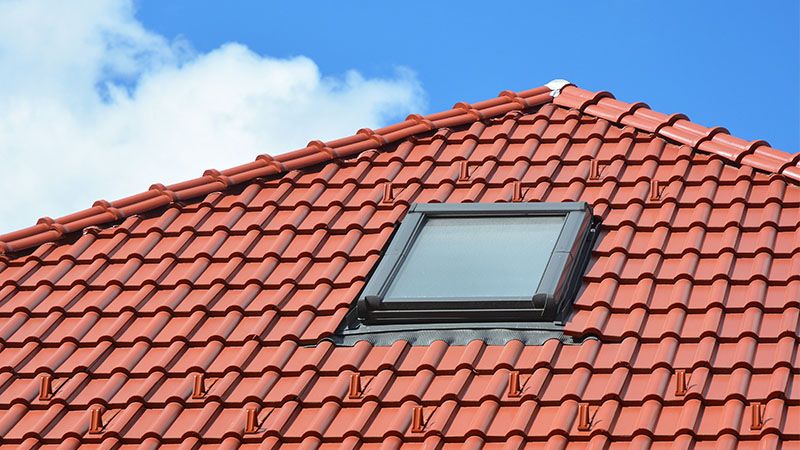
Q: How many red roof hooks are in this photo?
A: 15